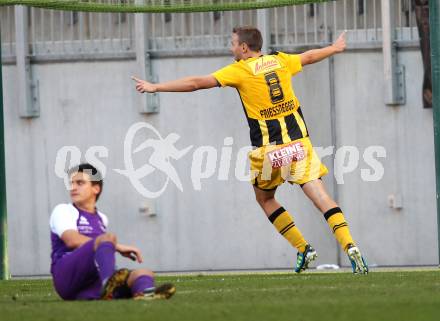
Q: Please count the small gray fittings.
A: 2